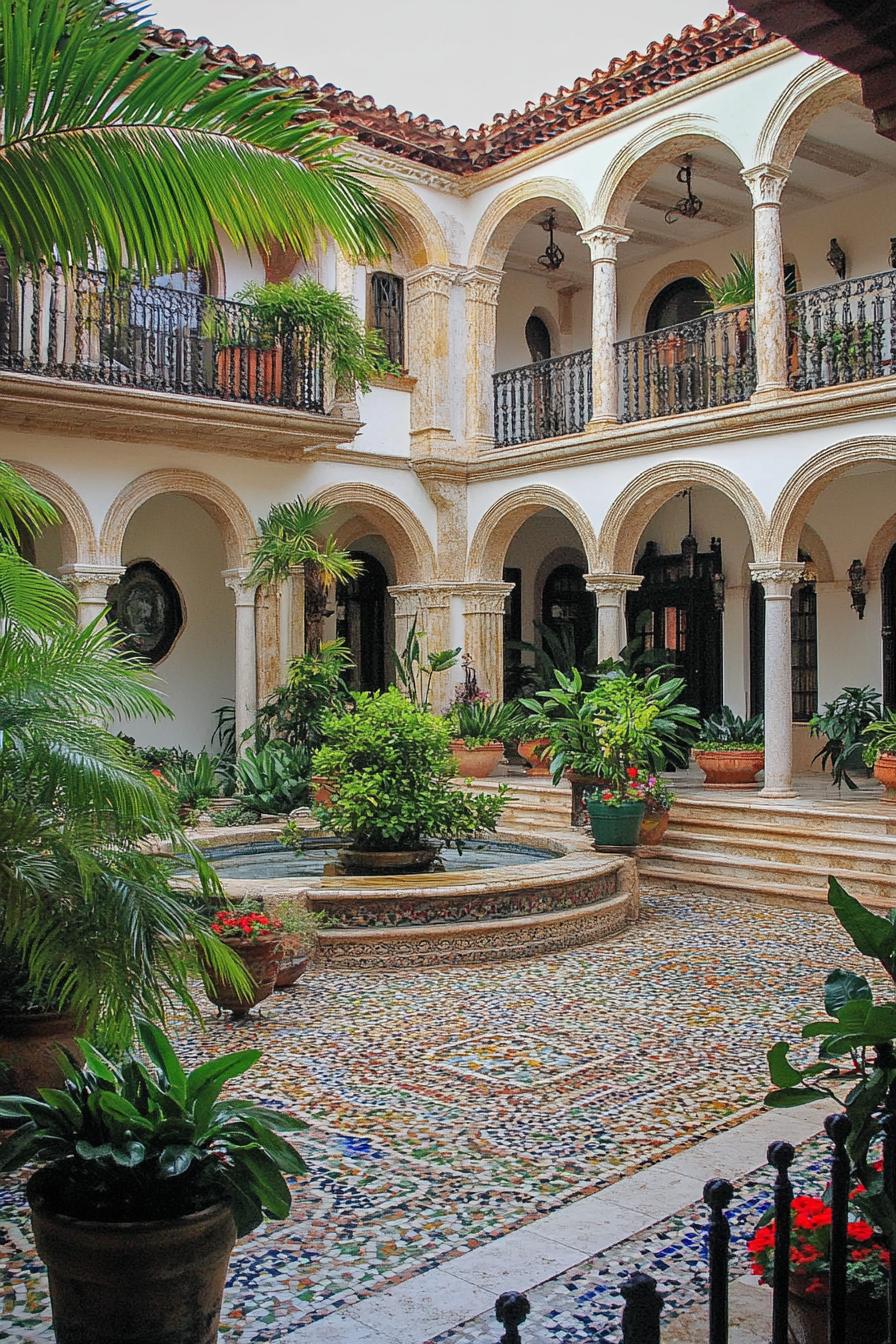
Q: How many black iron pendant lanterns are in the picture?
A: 3